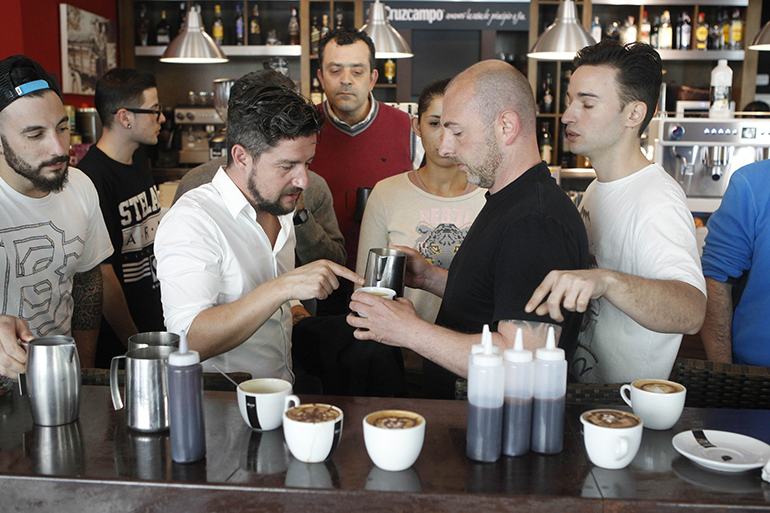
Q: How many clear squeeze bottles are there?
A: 5